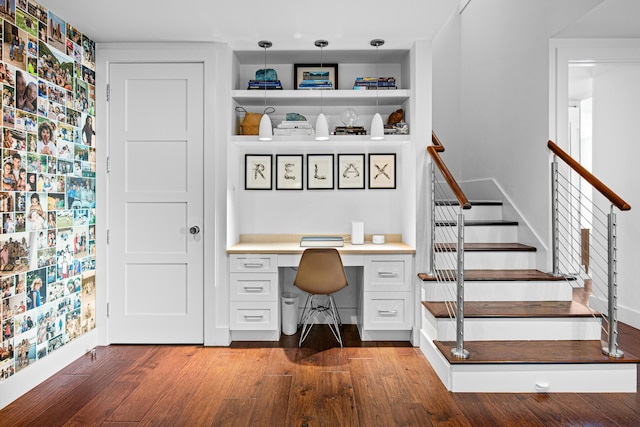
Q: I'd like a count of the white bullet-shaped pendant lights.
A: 3